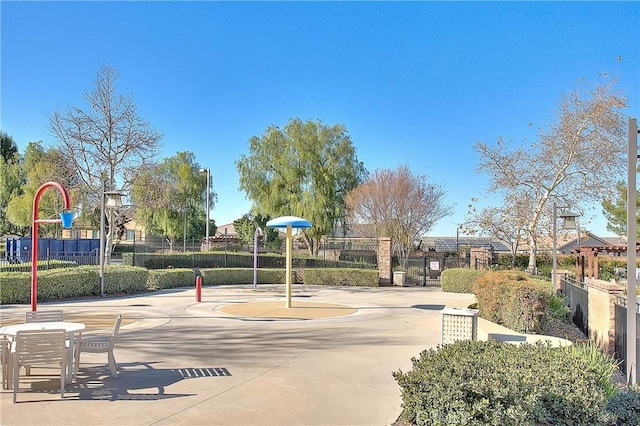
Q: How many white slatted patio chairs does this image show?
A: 4